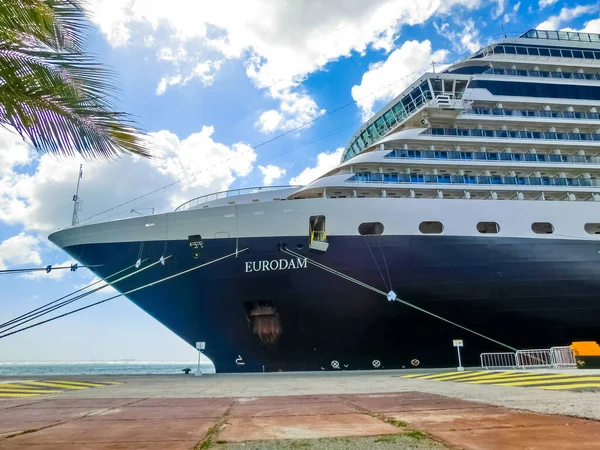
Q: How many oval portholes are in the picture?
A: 5